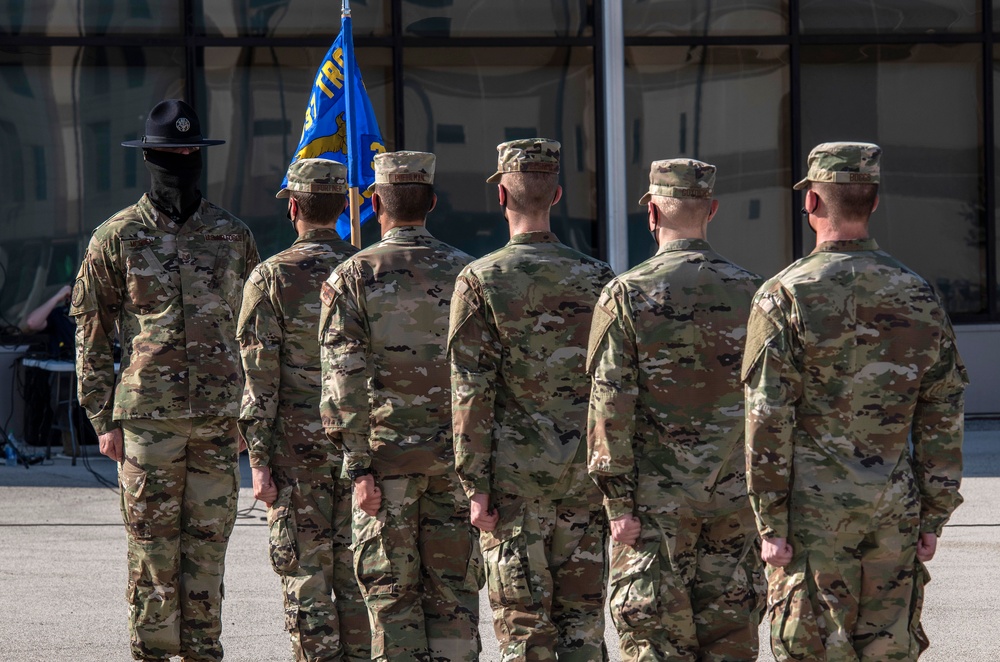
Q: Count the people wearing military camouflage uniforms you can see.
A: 6